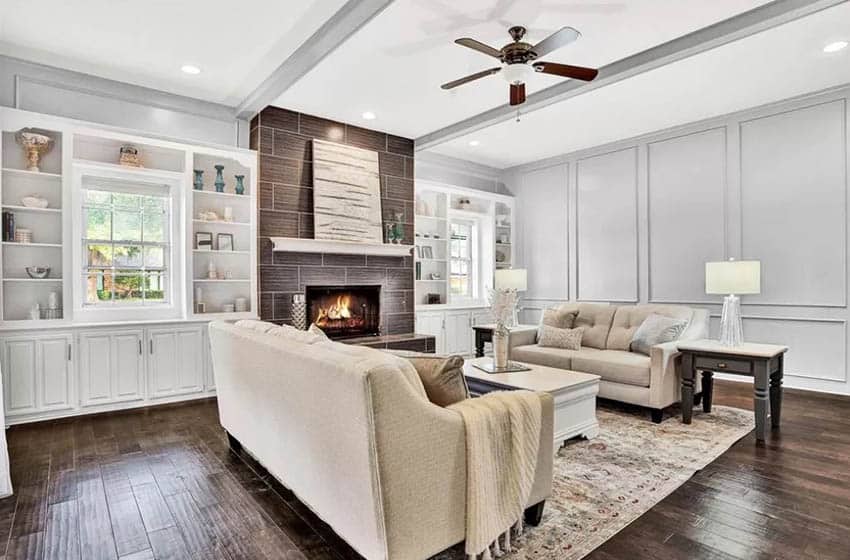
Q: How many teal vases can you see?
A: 3